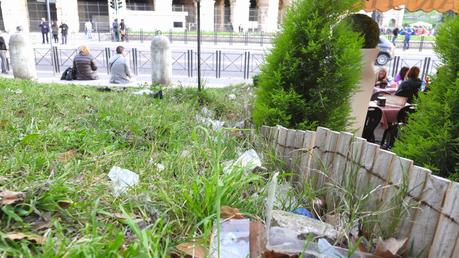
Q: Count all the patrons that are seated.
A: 3